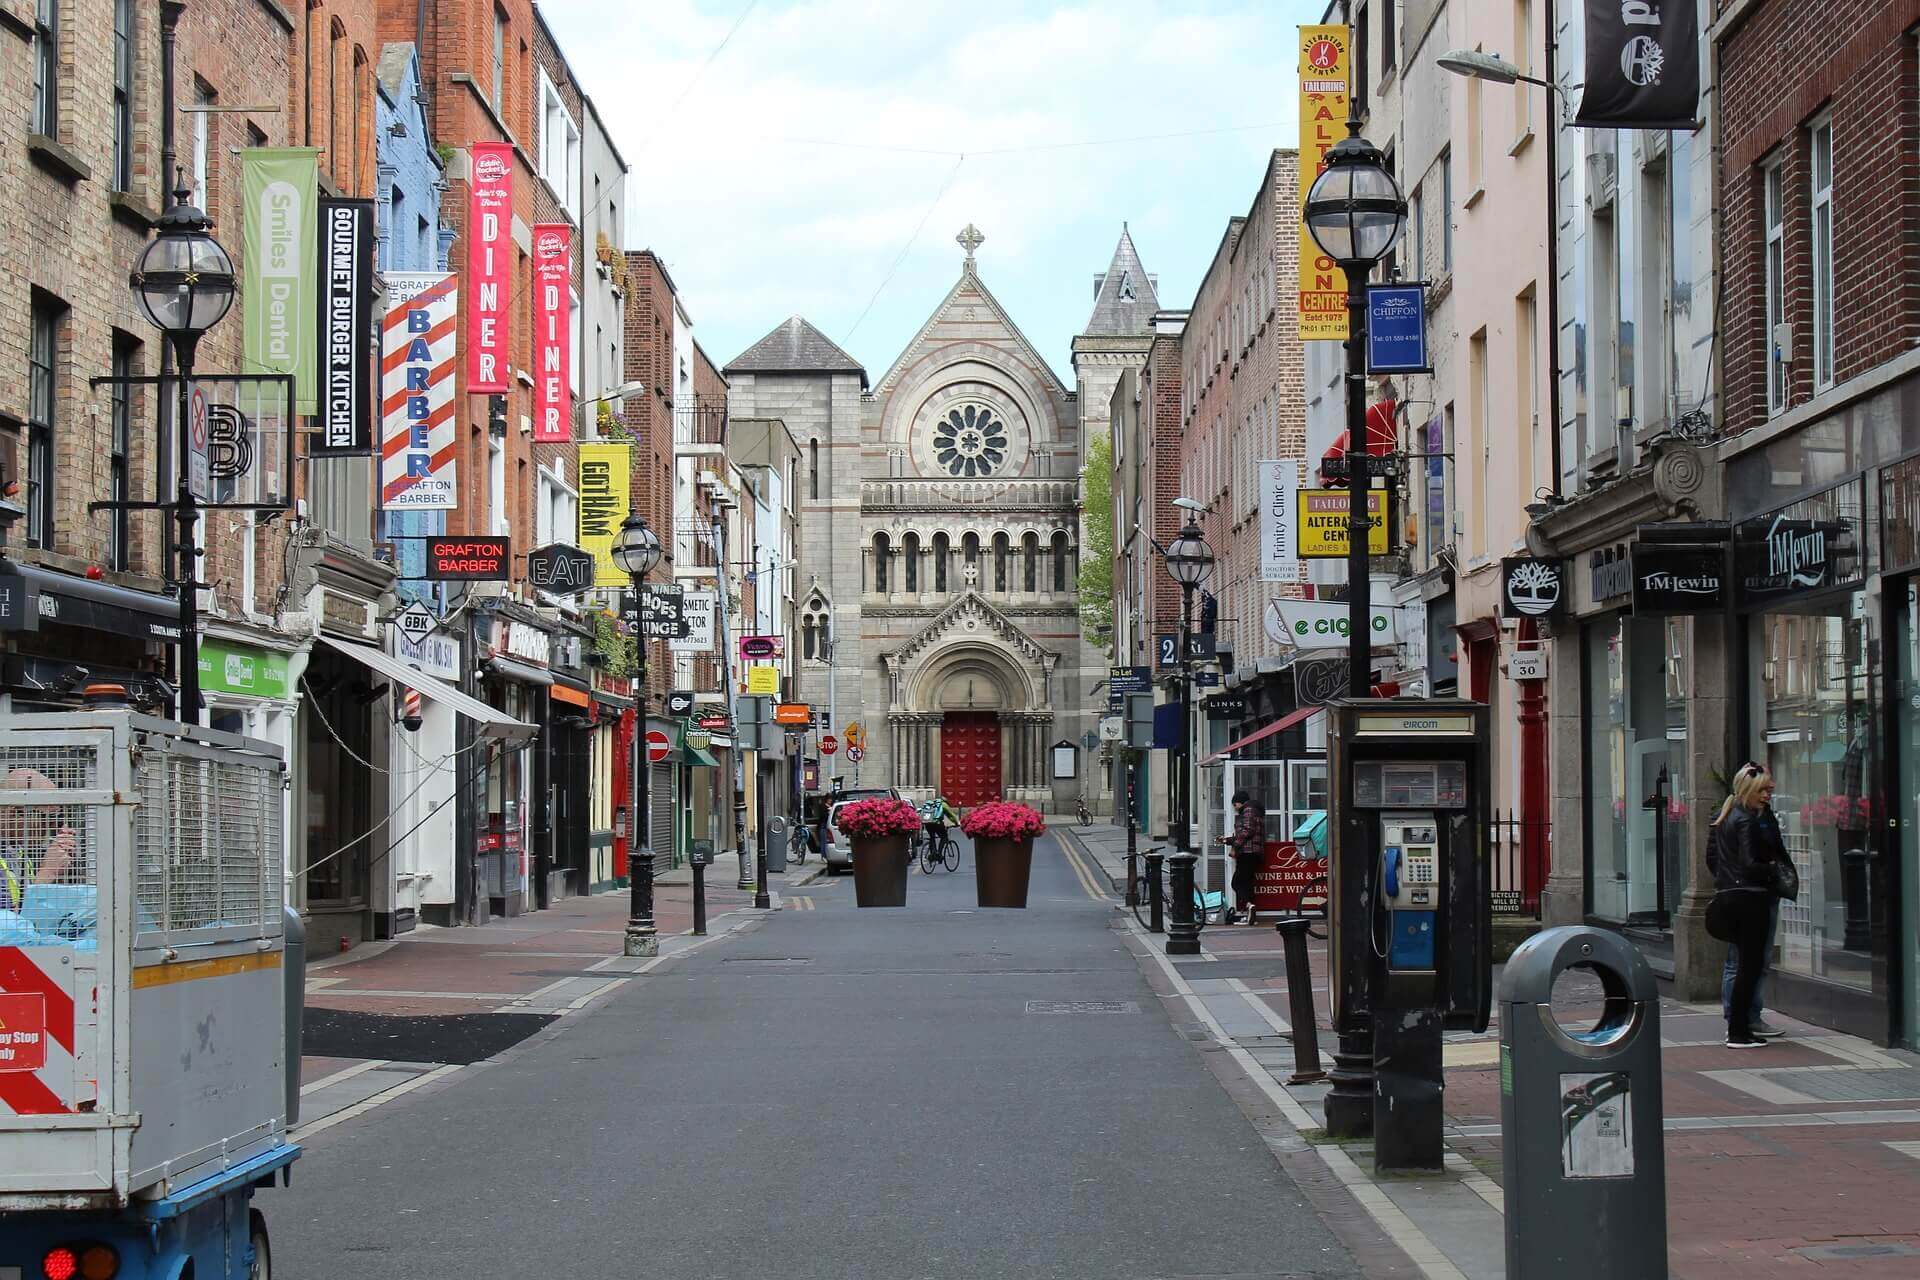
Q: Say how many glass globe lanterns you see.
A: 4